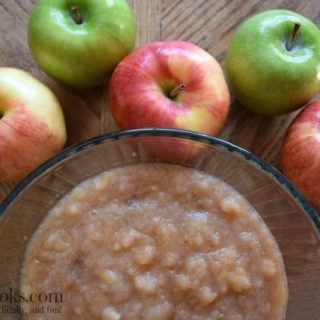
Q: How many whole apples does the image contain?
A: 5